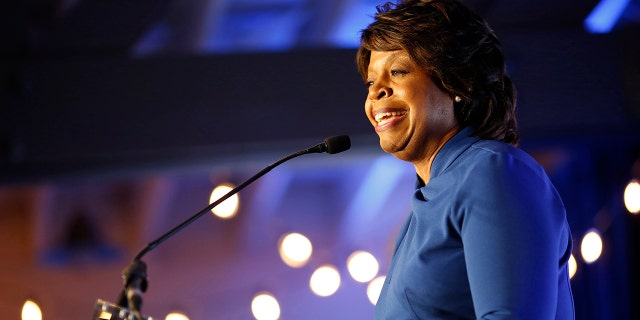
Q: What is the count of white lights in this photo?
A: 11